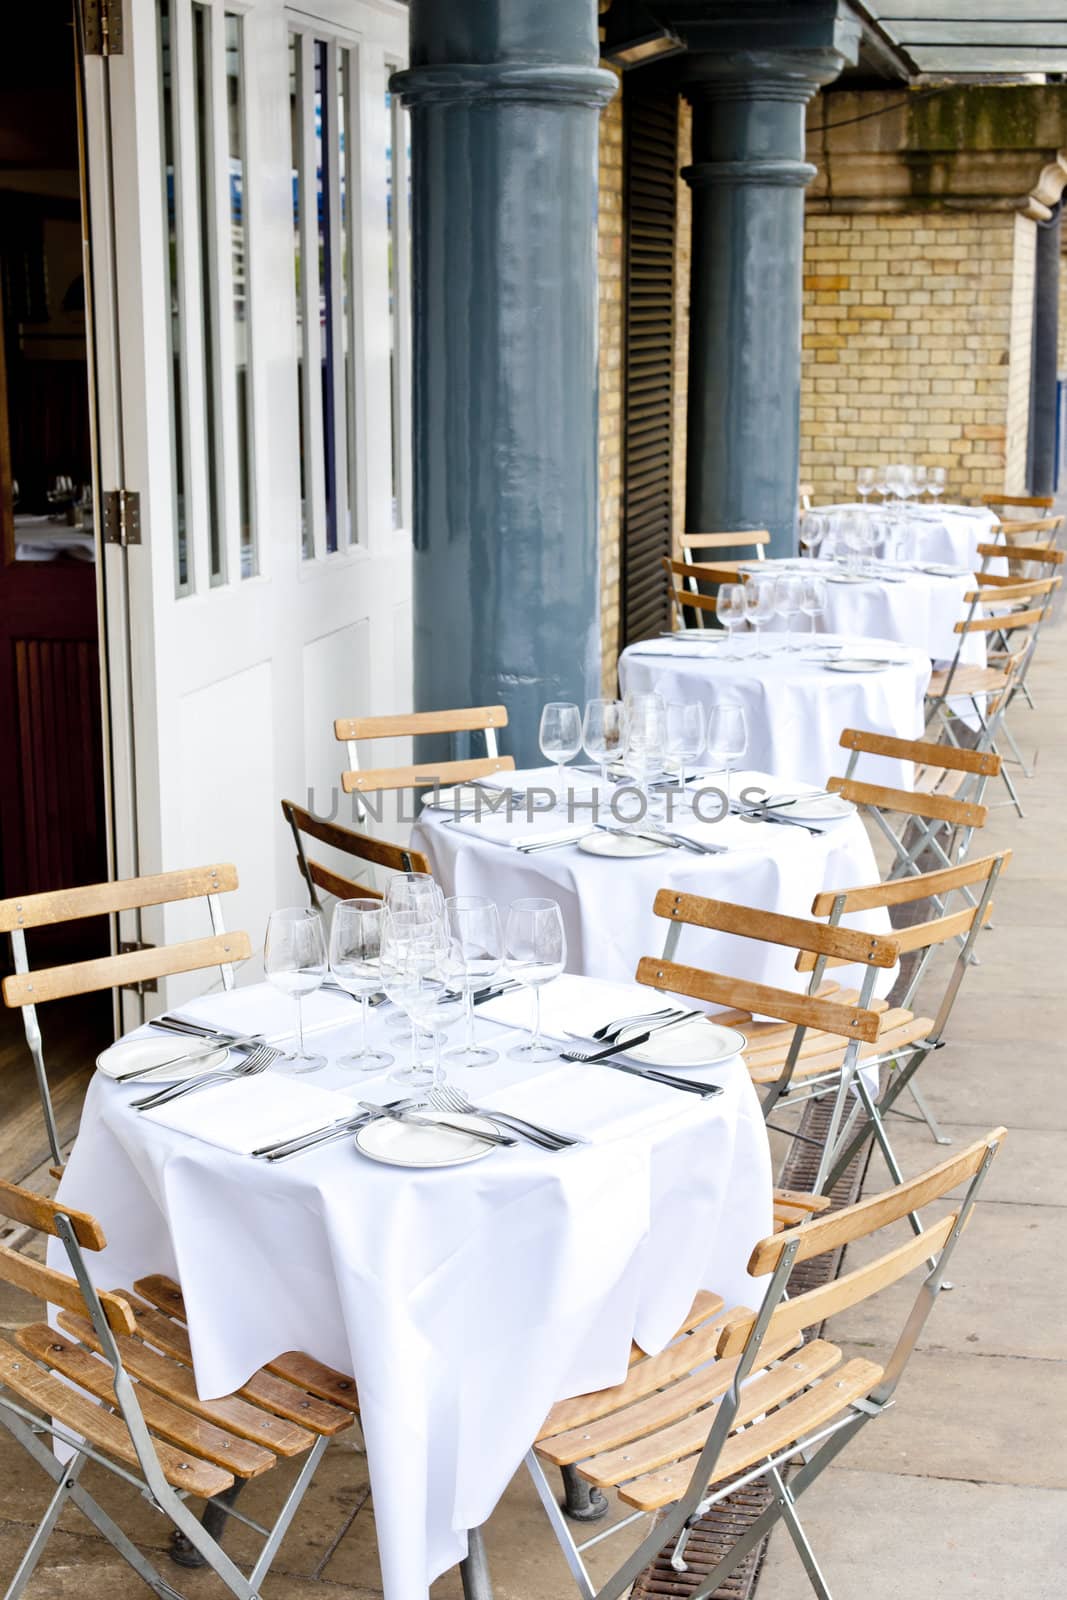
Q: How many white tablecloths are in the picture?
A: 5